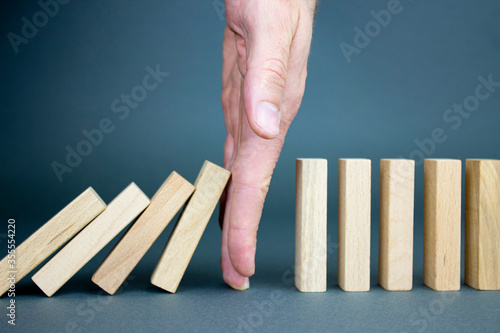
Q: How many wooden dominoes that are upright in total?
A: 5